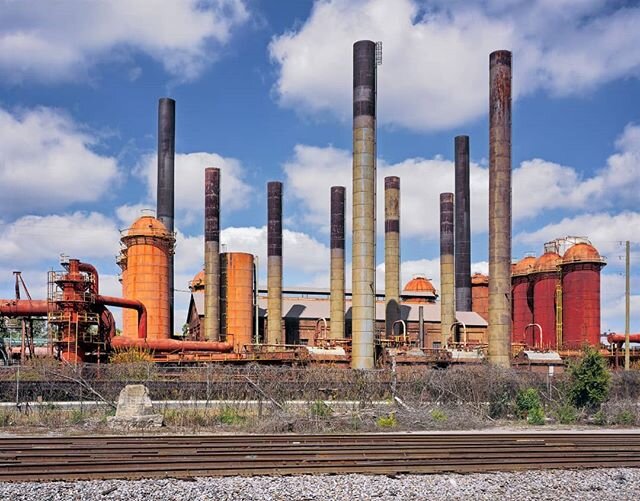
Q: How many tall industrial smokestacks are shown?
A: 9